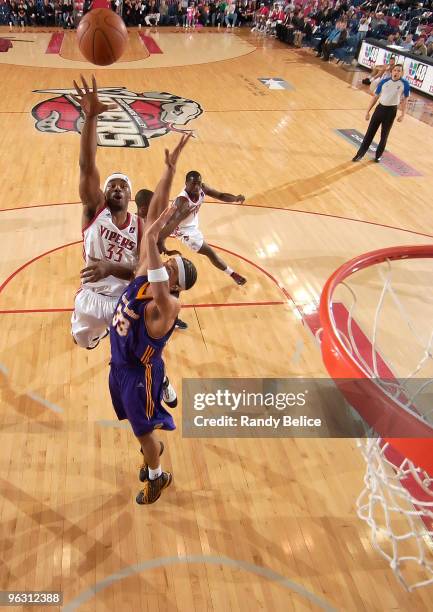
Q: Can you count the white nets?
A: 1